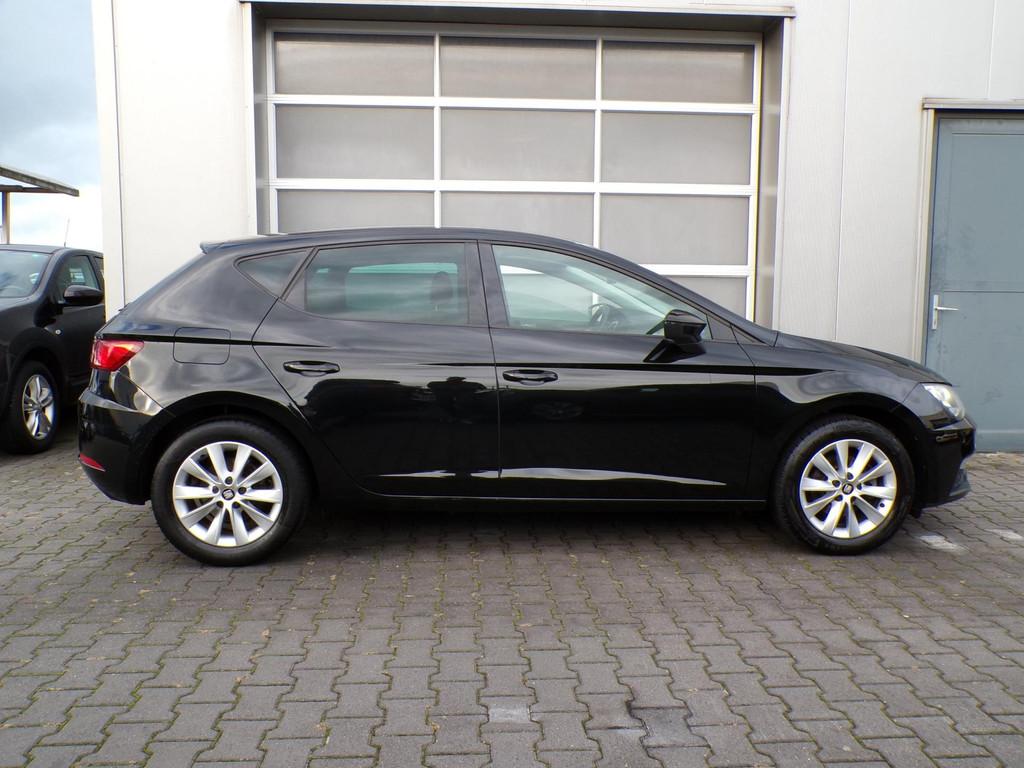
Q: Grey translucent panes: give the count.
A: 10